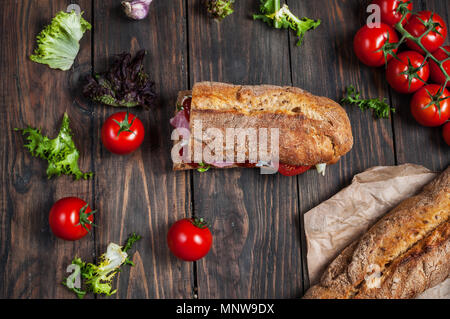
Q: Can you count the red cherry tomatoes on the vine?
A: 7